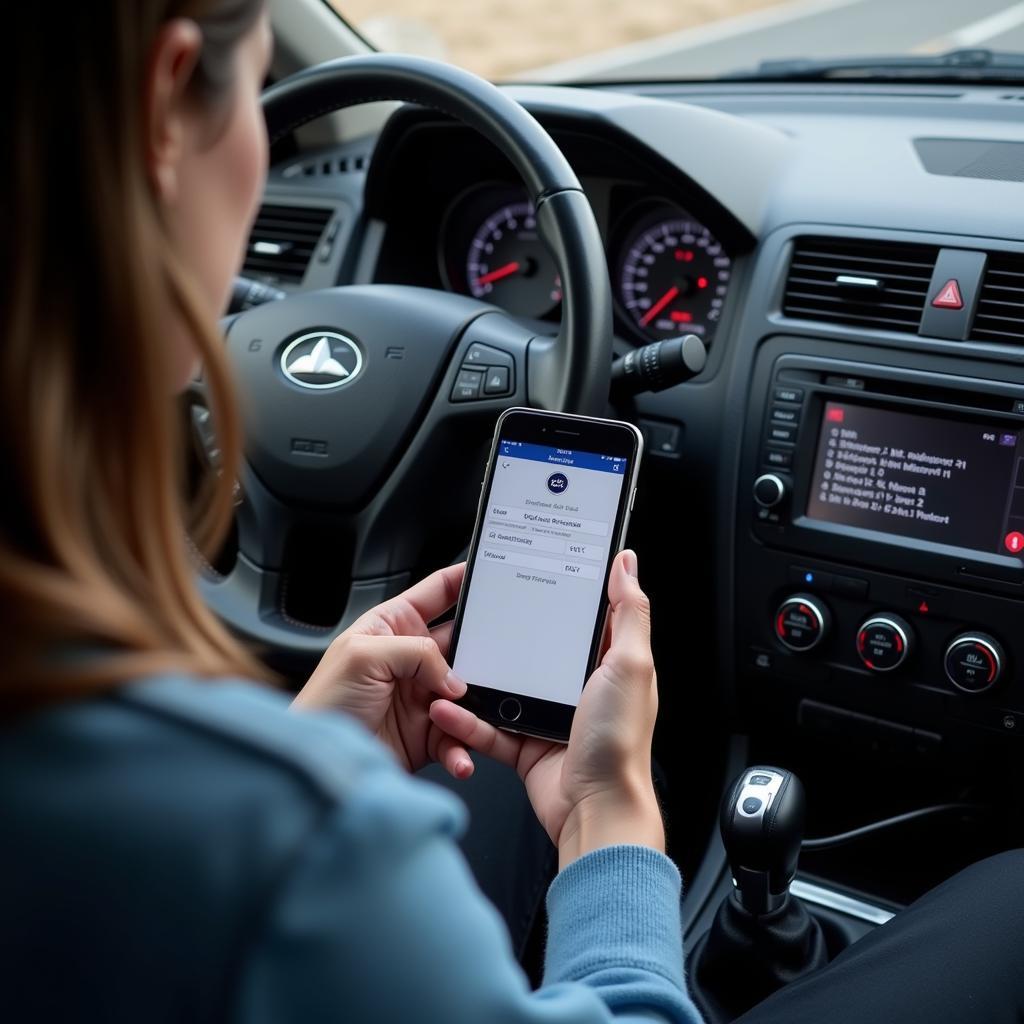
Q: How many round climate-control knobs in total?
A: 3